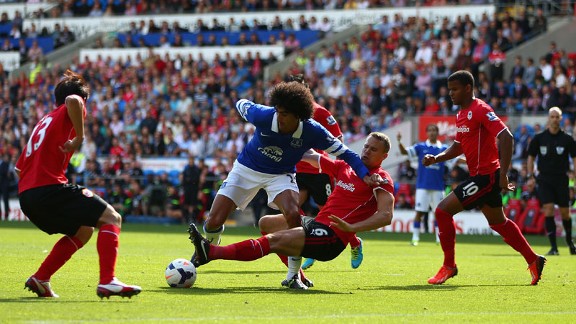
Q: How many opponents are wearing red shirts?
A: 4